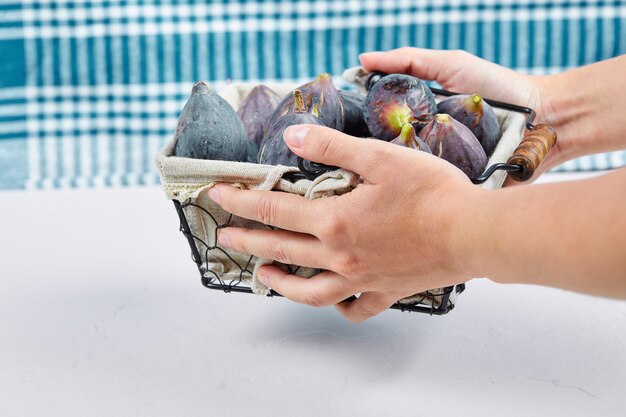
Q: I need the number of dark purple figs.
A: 9